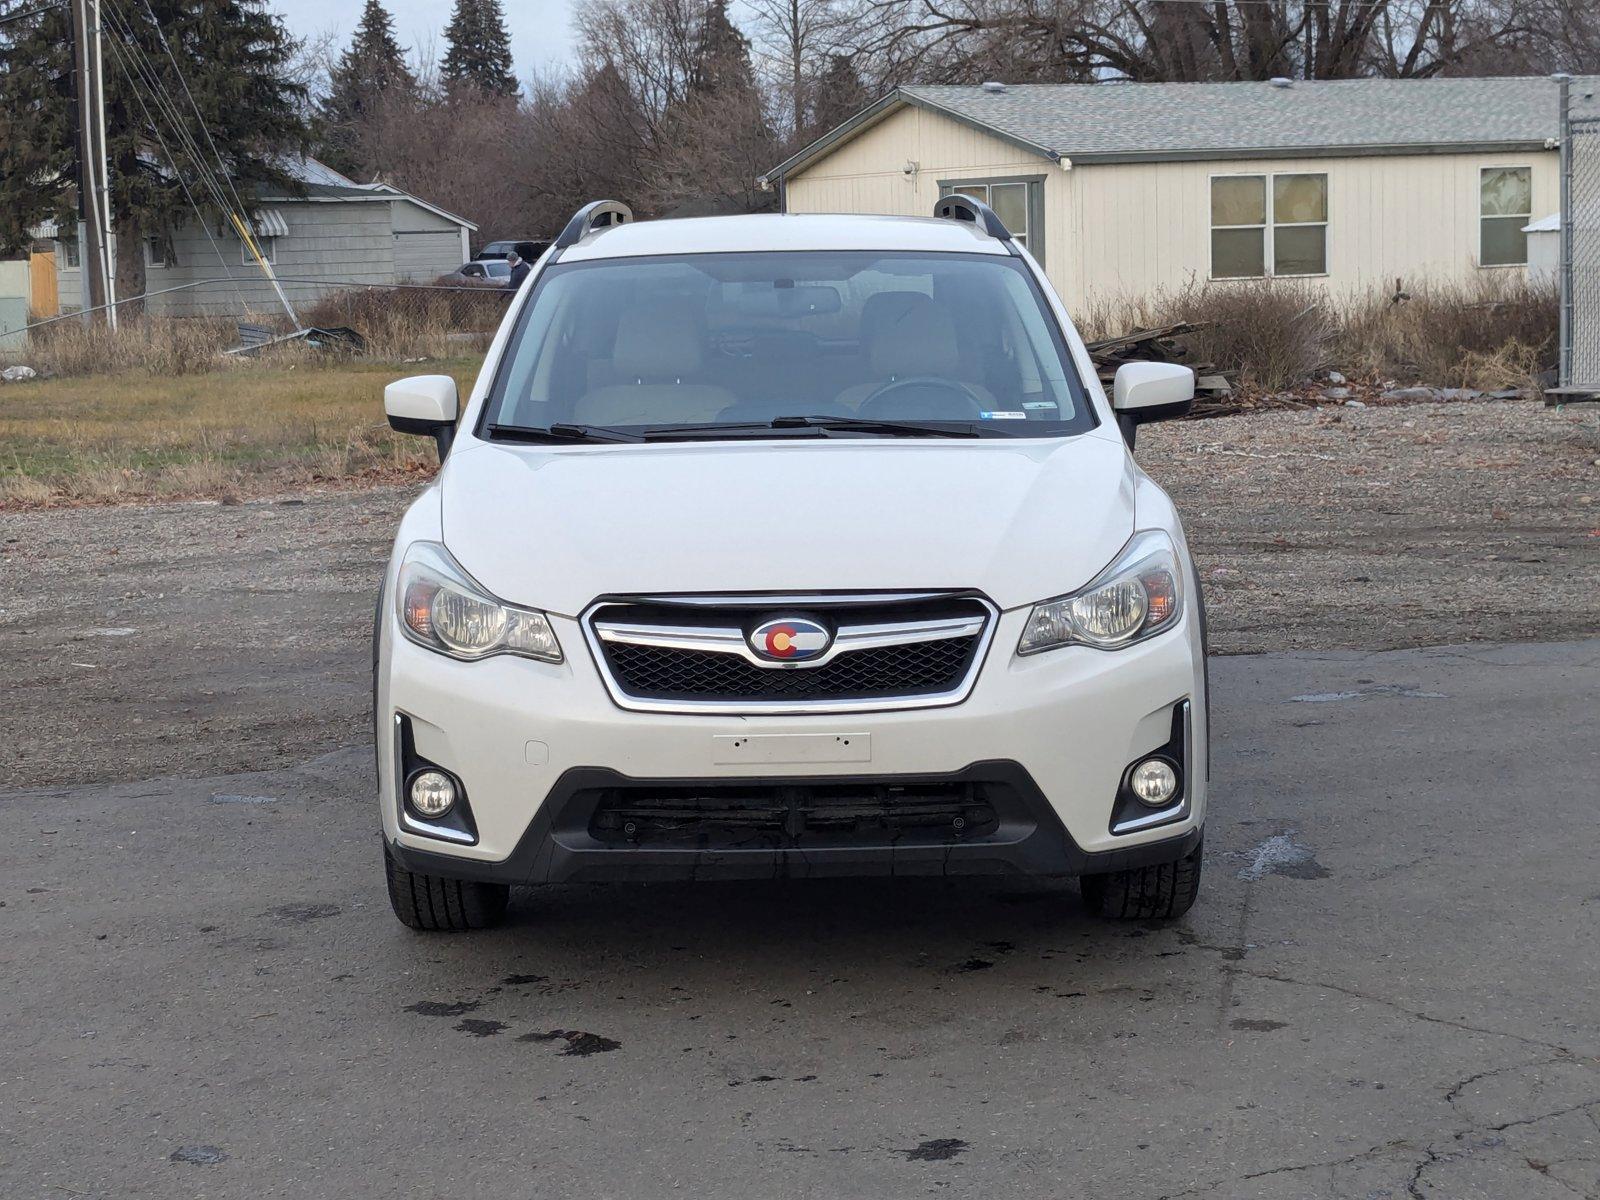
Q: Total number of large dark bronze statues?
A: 0